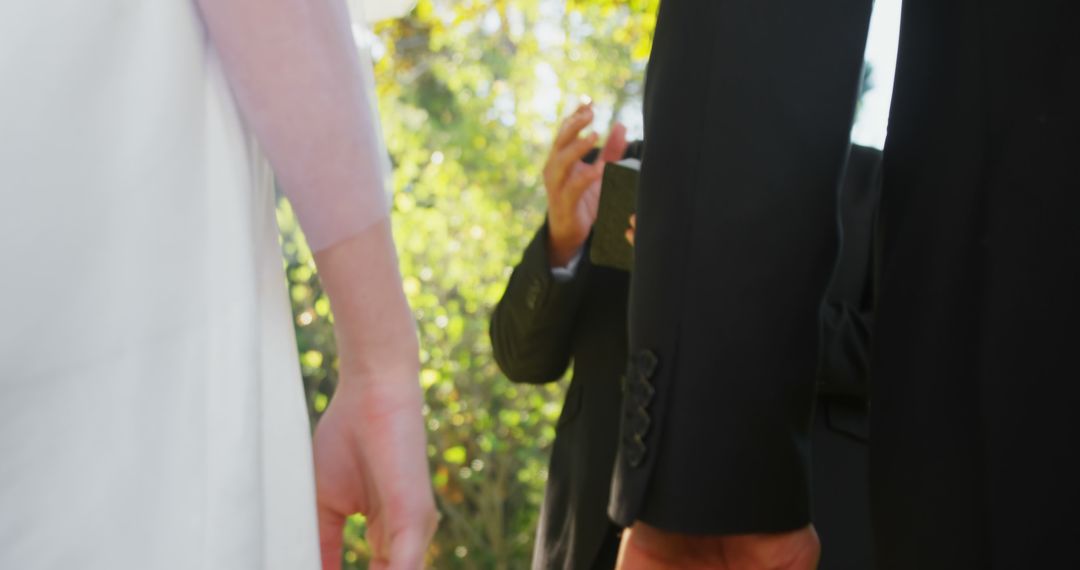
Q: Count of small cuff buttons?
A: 4